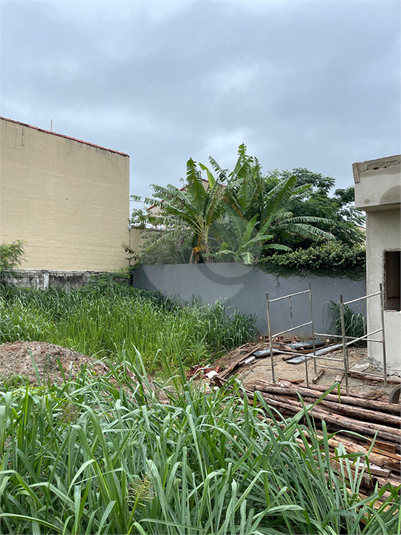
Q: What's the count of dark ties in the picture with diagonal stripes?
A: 0